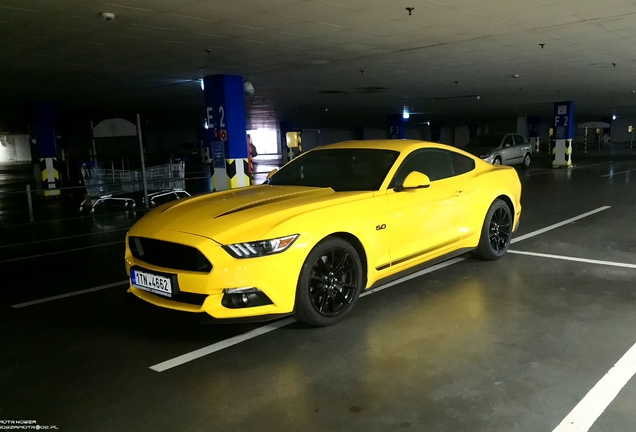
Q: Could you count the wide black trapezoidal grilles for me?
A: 1